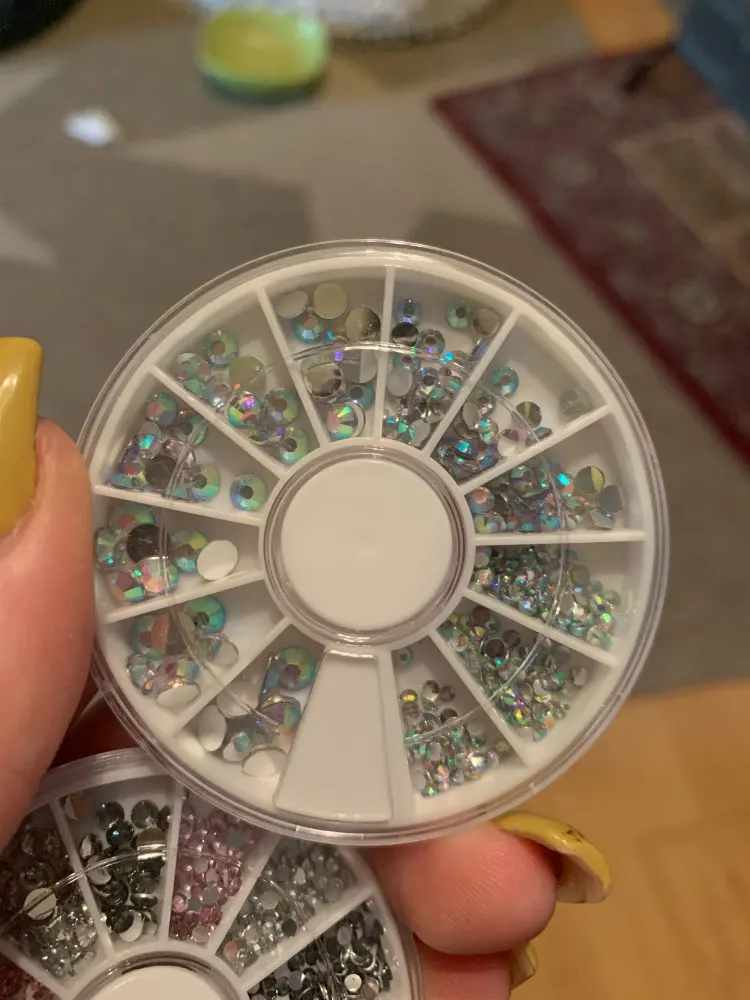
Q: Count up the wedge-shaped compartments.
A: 12